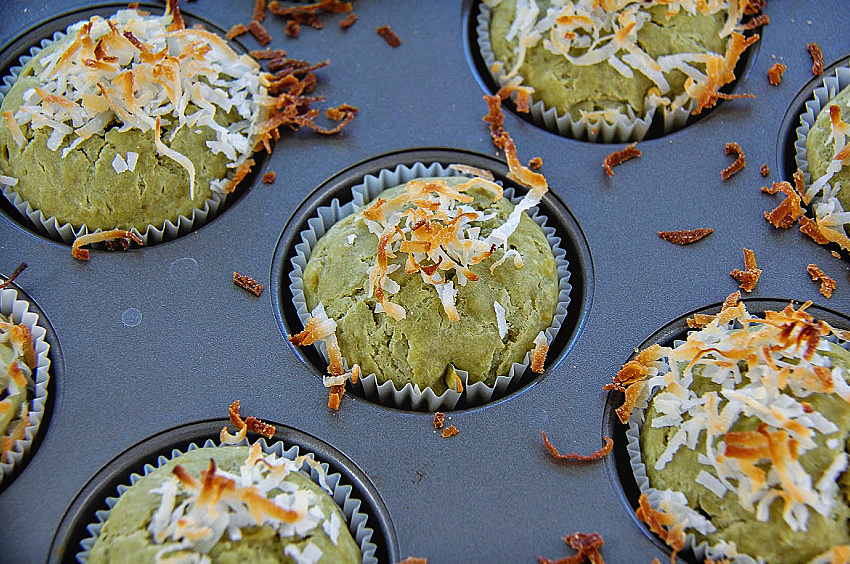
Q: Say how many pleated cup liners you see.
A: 7